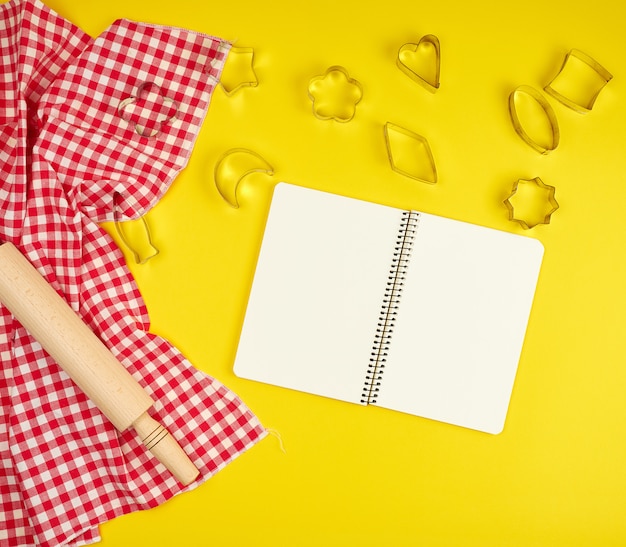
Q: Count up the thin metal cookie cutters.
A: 10